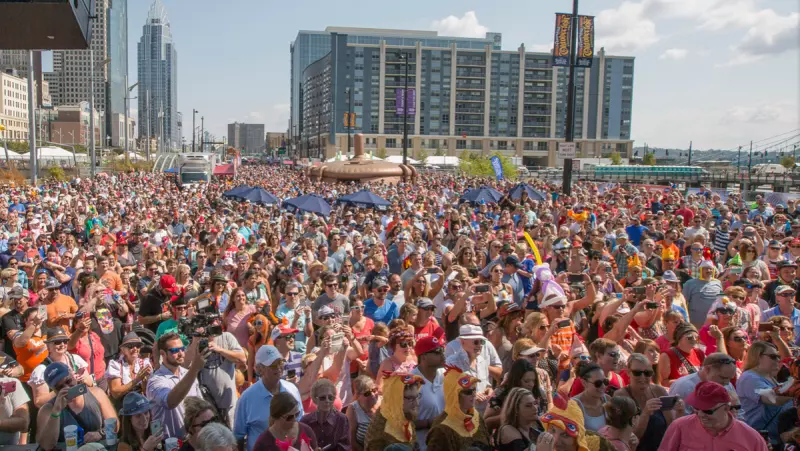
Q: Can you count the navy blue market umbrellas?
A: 6